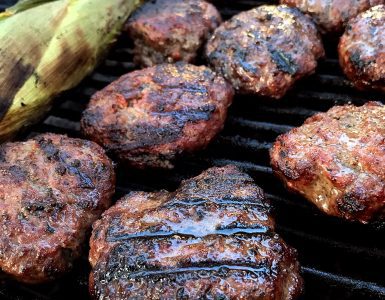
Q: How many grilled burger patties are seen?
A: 8